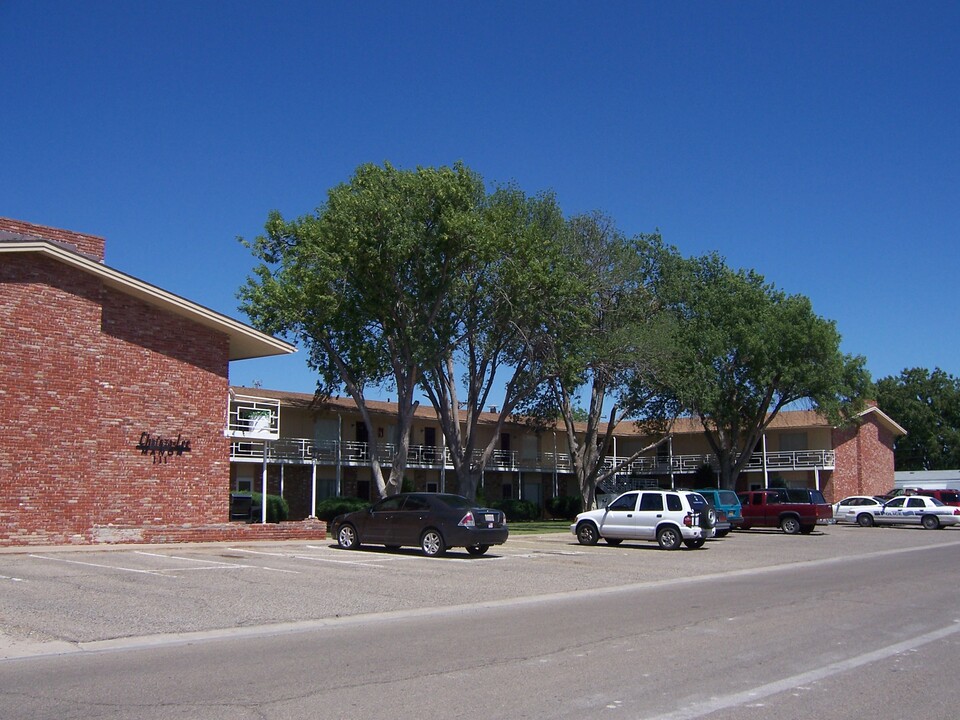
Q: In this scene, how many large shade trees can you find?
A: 4